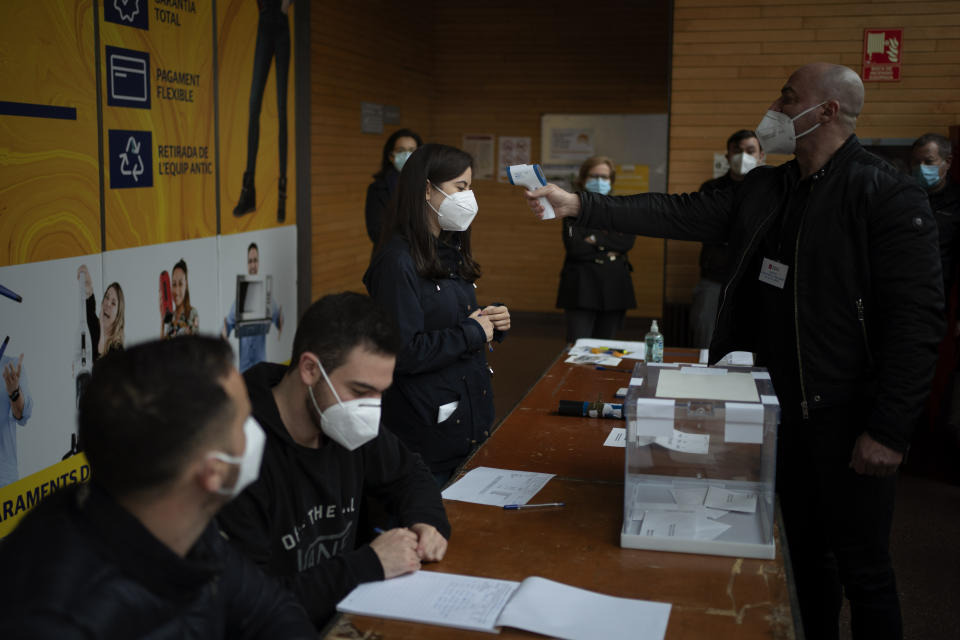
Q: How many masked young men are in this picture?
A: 3